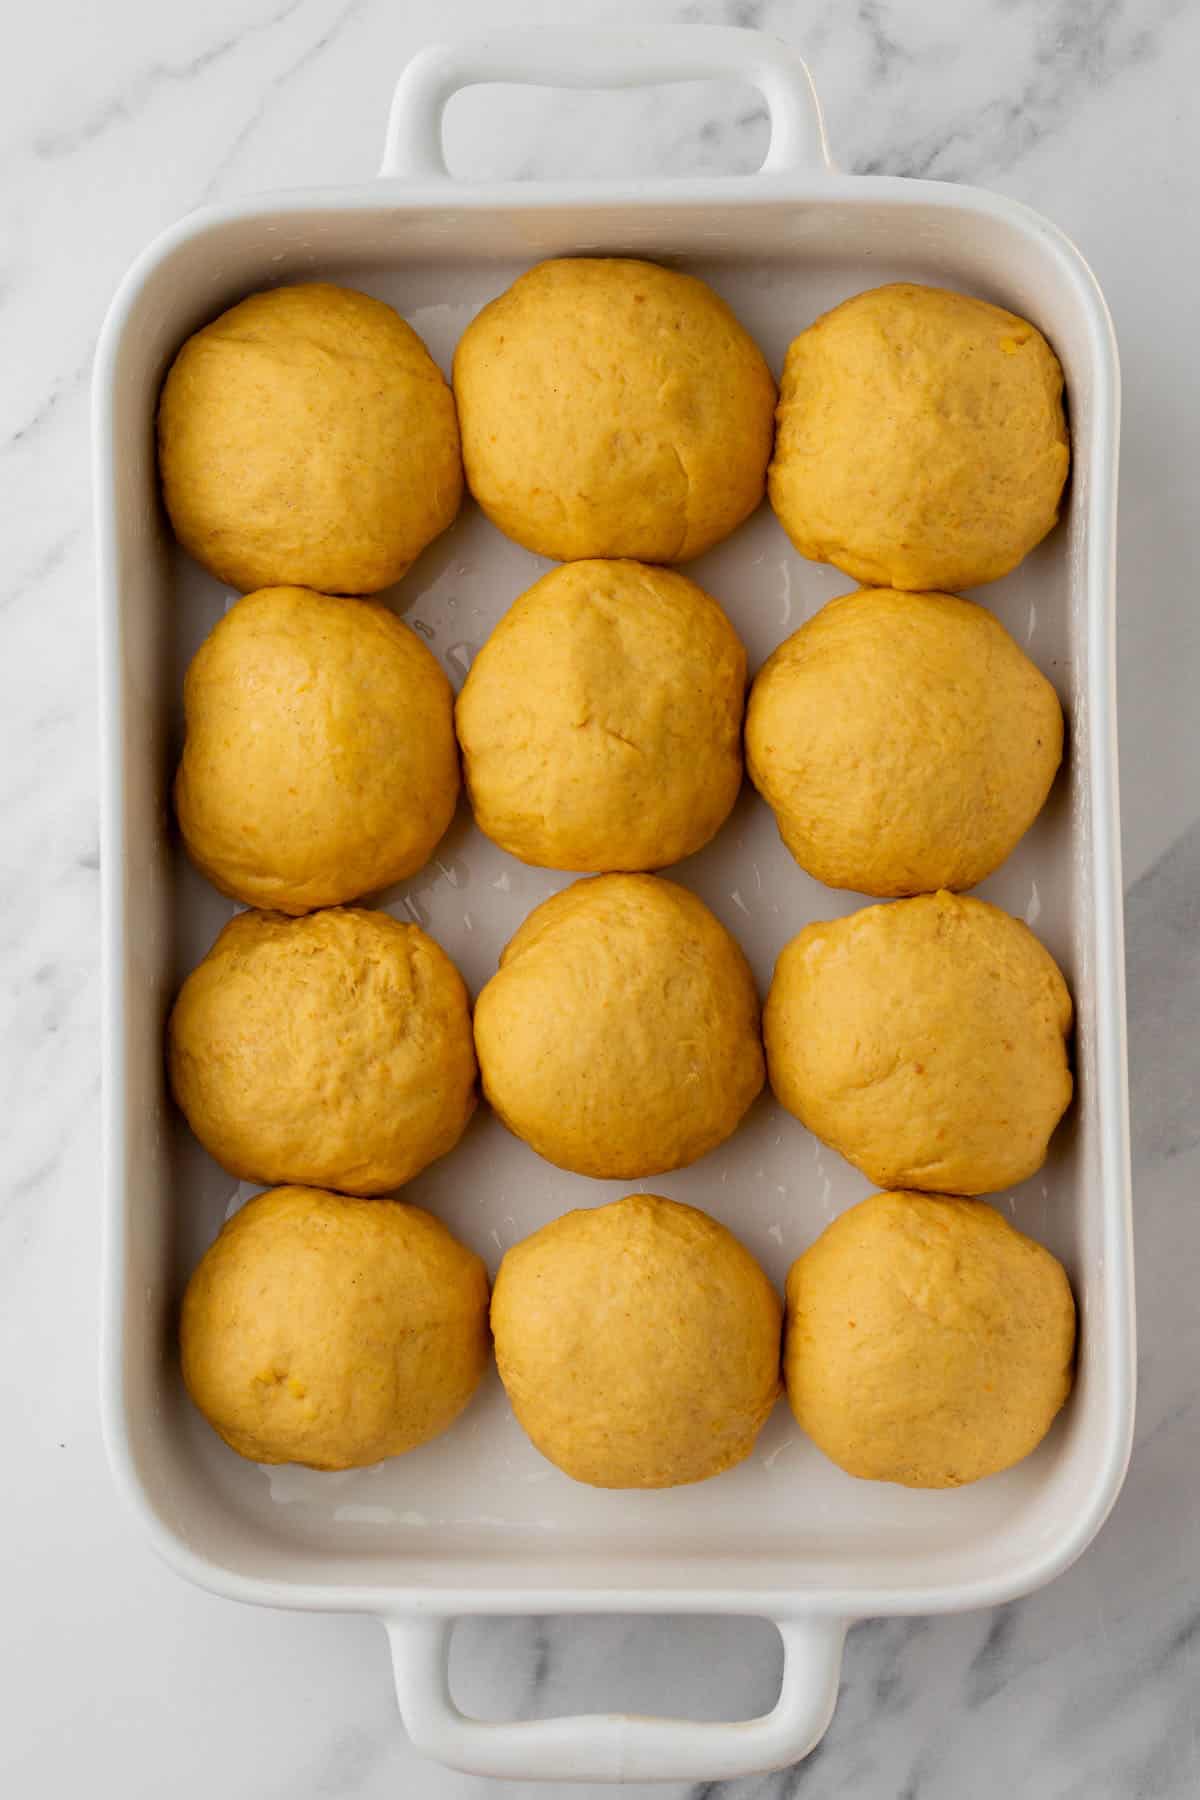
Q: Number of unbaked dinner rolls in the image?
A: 12